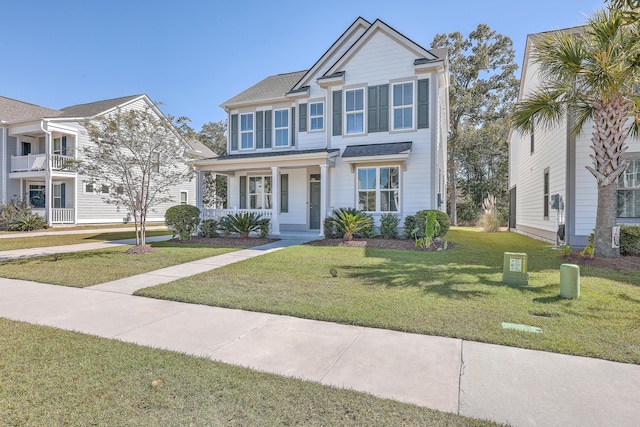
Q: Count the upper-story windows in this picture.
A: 5